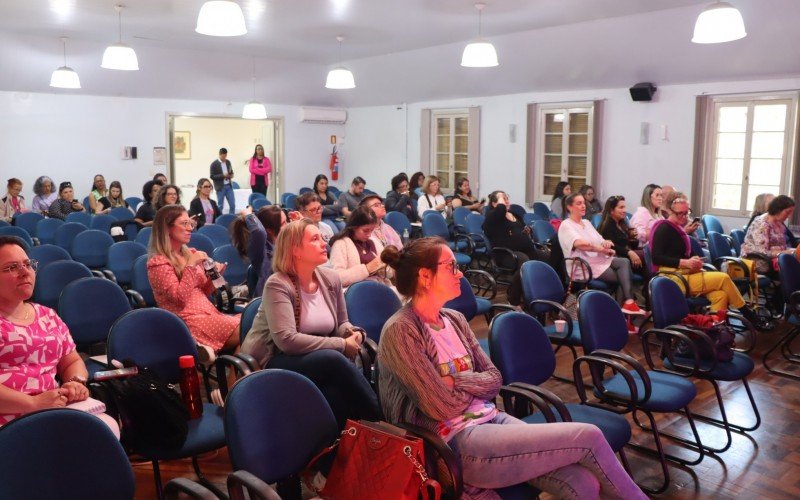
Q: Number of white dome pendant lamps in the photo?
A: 7